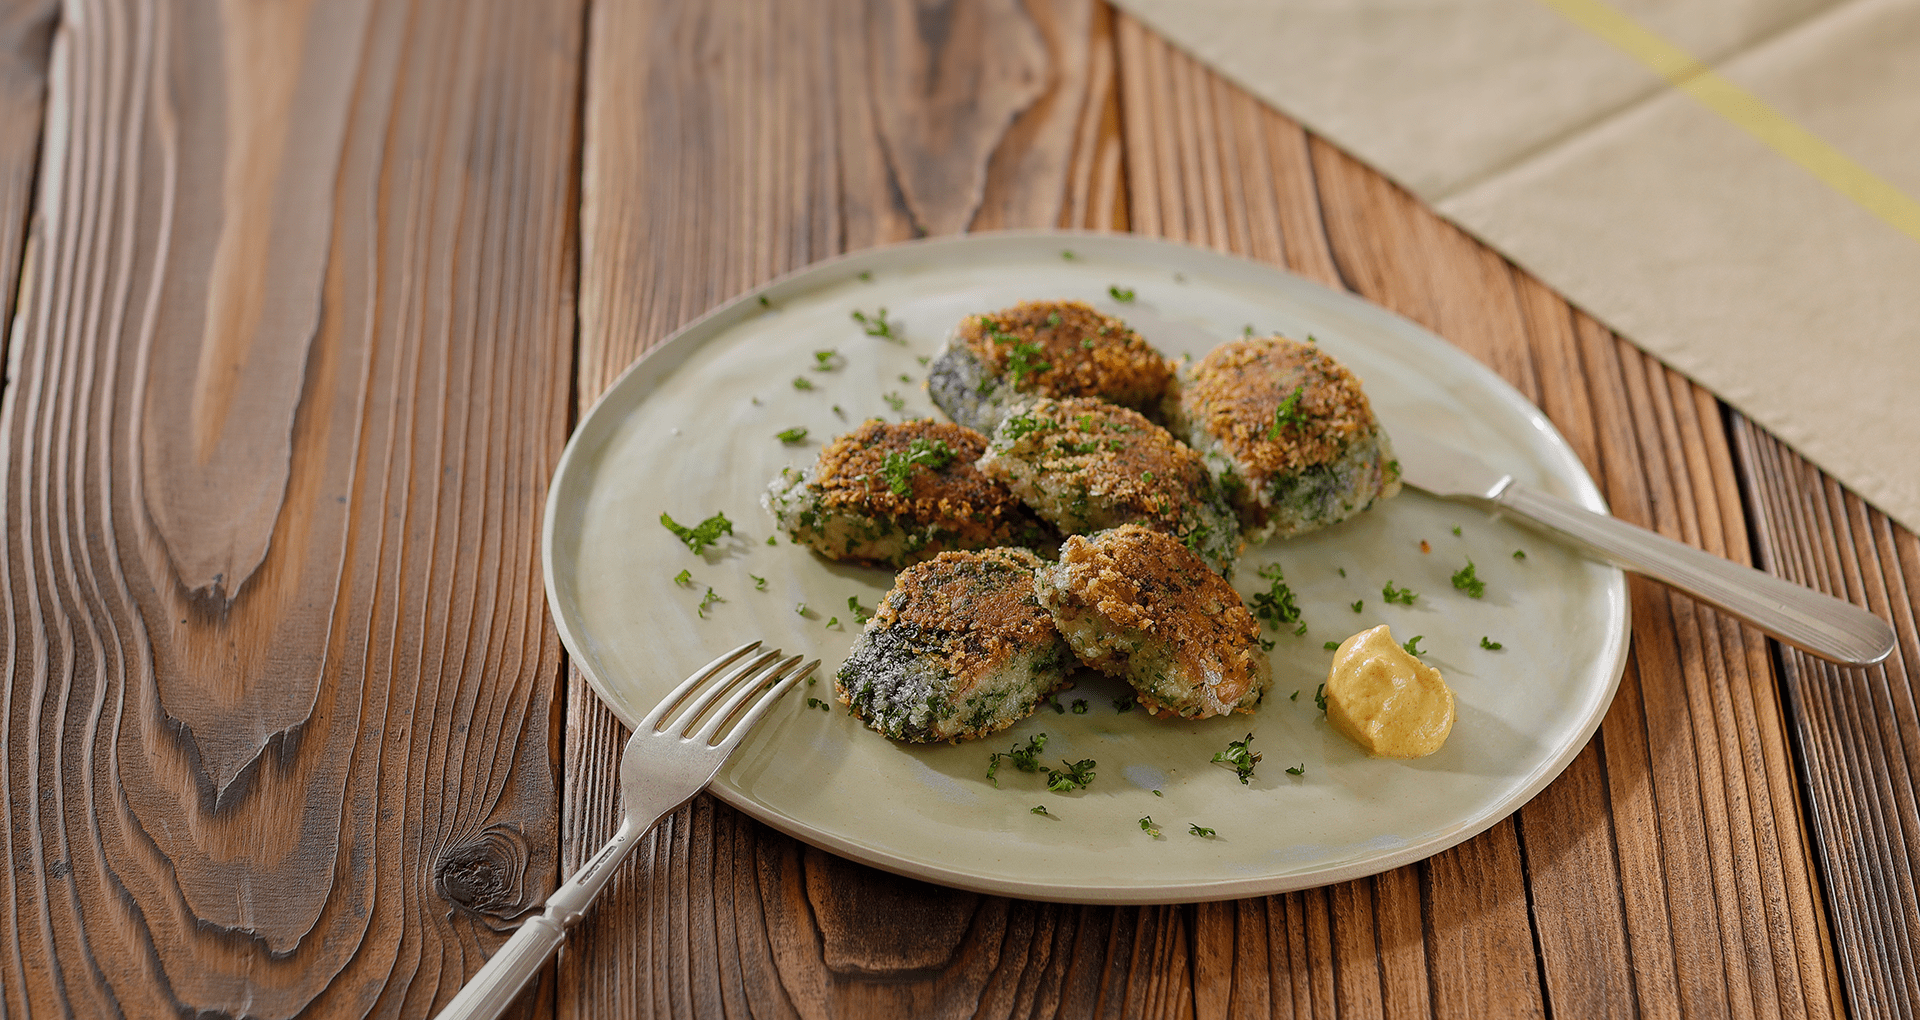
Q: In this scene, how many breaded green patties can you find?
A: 6